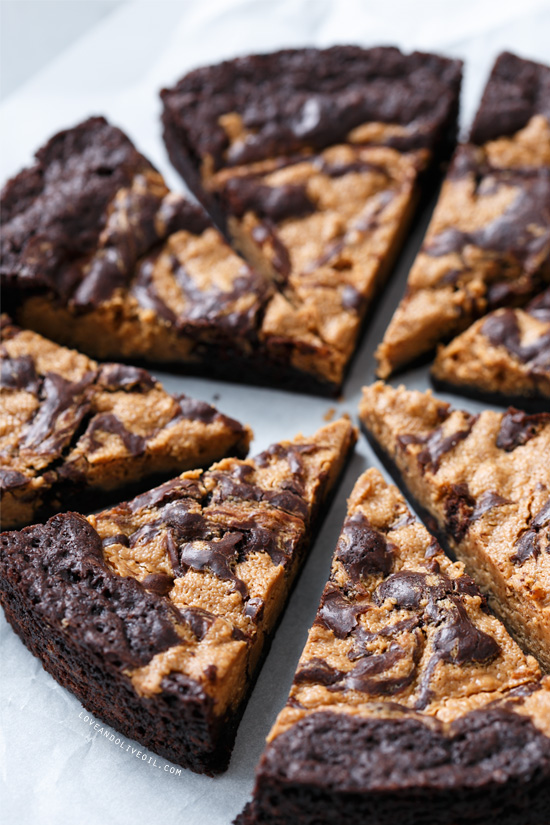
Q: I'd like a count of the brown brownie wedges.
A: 8